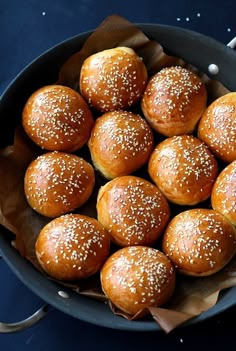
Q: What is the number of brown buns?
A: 12